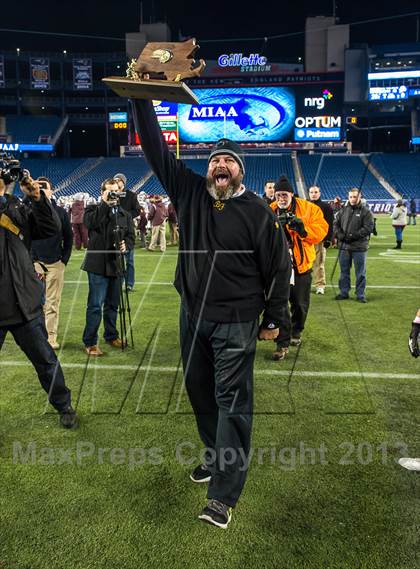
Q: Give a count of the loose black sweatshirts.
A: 1